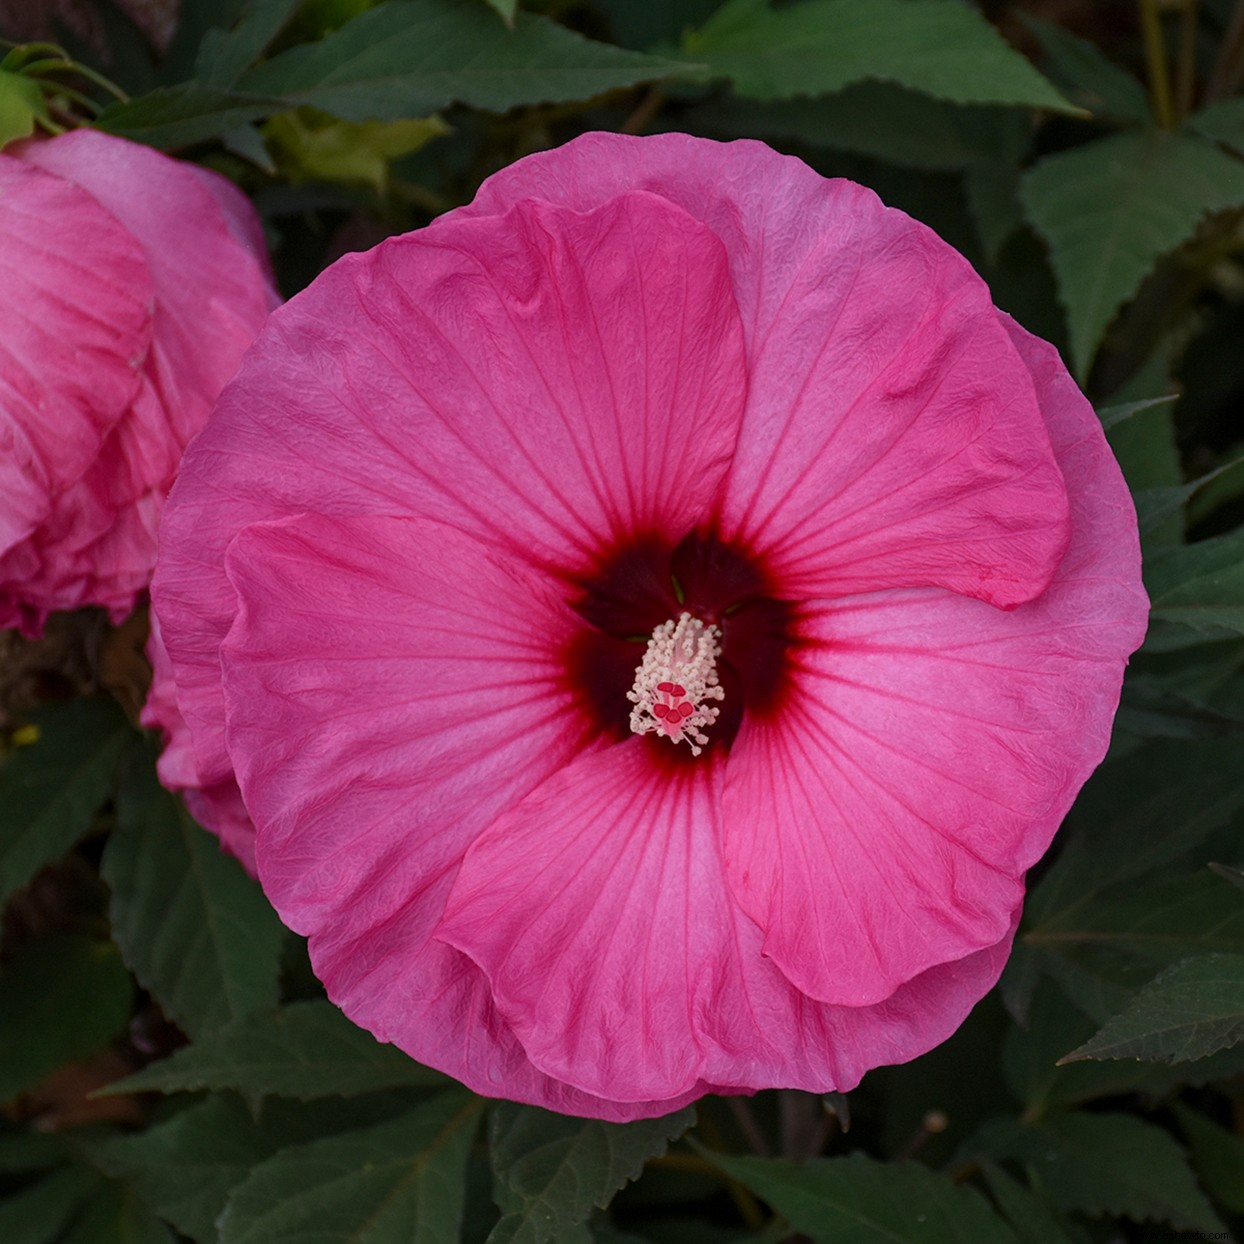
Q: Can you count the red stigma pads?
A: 5